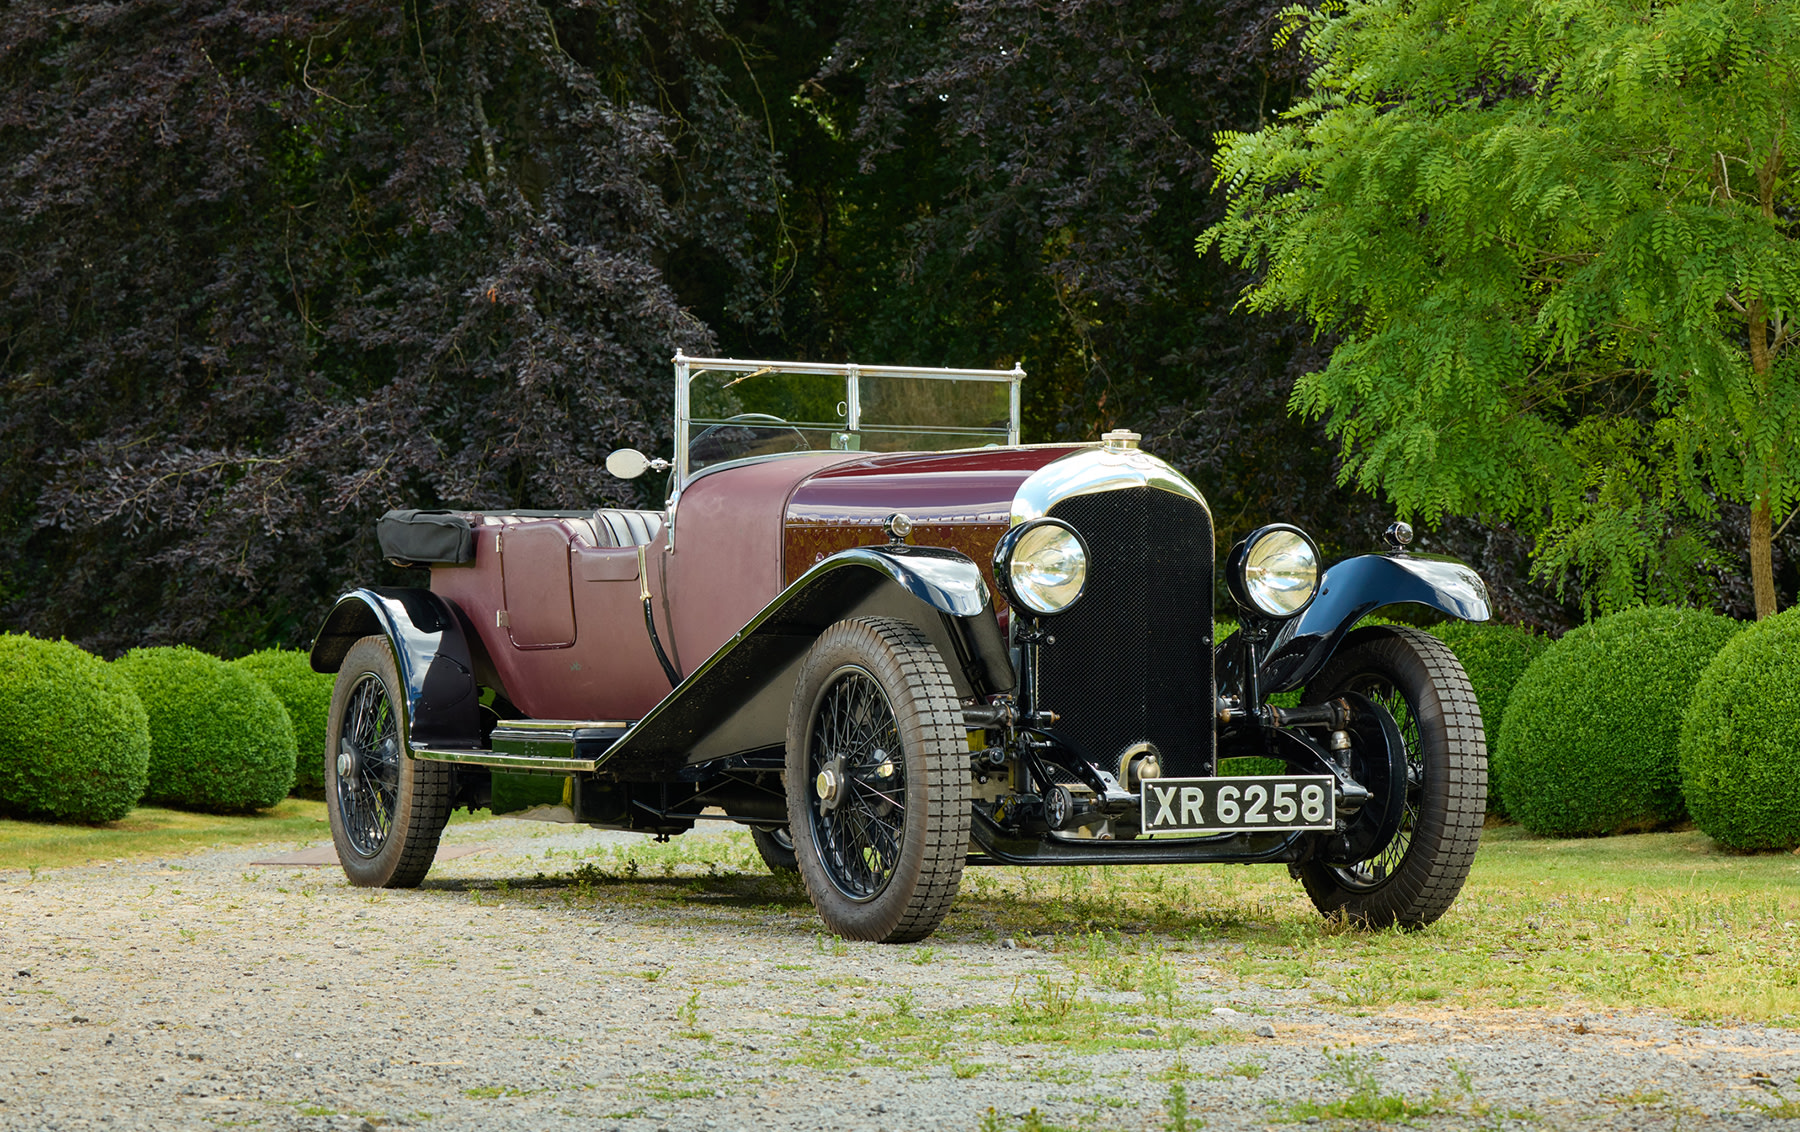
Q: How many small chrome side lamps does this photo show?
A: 2